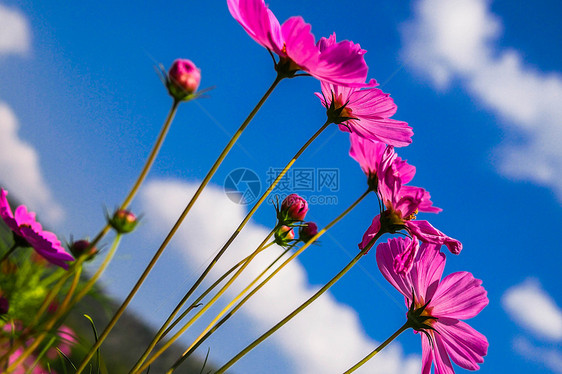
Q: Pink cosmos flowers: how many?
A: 6